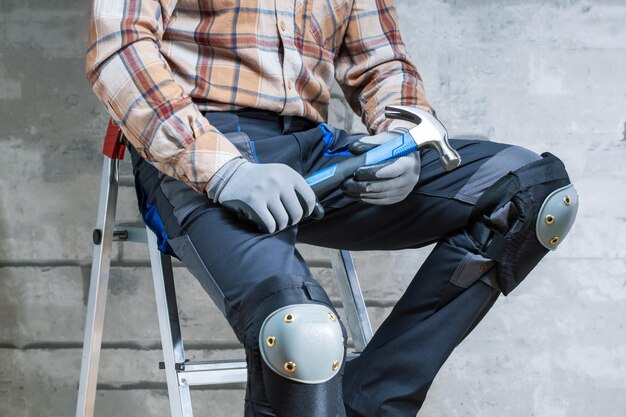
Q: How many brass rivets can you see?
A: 8